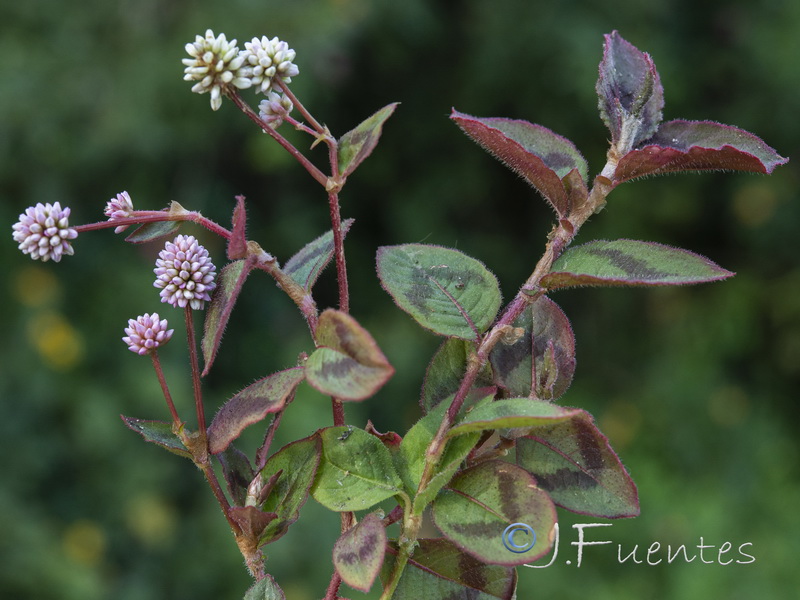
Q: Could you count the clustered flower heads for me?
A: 7